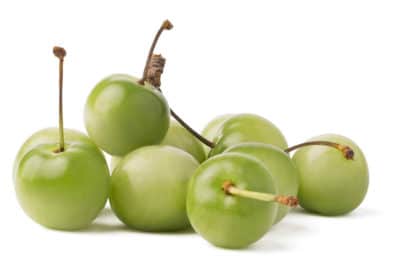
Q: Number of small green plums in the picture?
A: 10